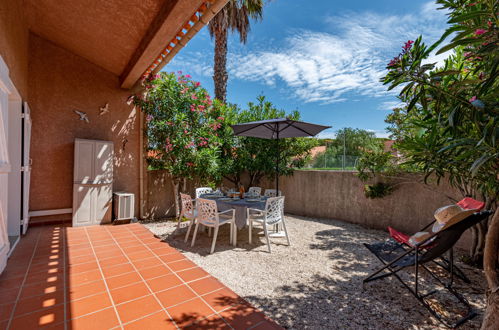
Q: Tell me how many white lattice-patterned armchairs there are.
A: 6